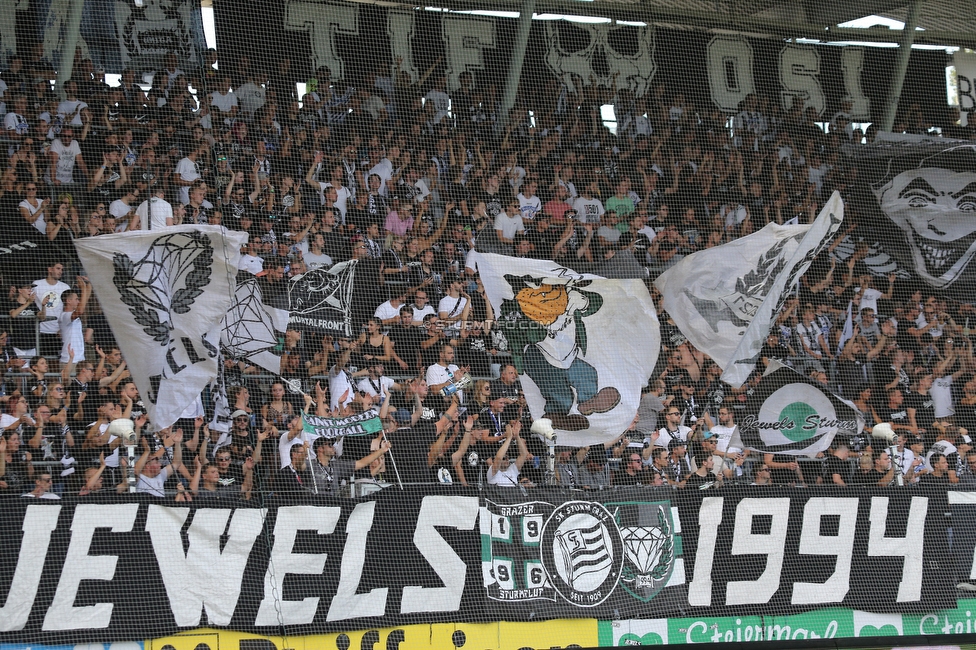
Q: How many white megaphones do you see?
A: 3